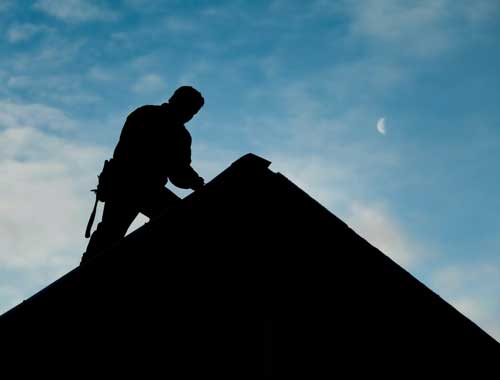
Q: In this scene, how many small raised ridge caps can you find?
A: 1